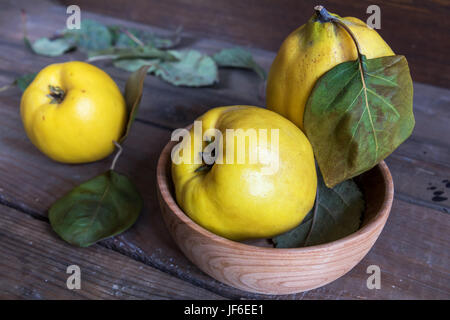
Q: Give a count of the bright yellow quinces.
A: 3